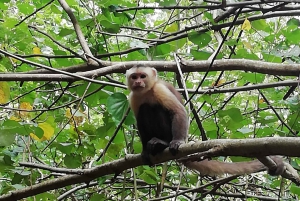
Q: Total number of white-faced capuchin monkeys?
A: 1